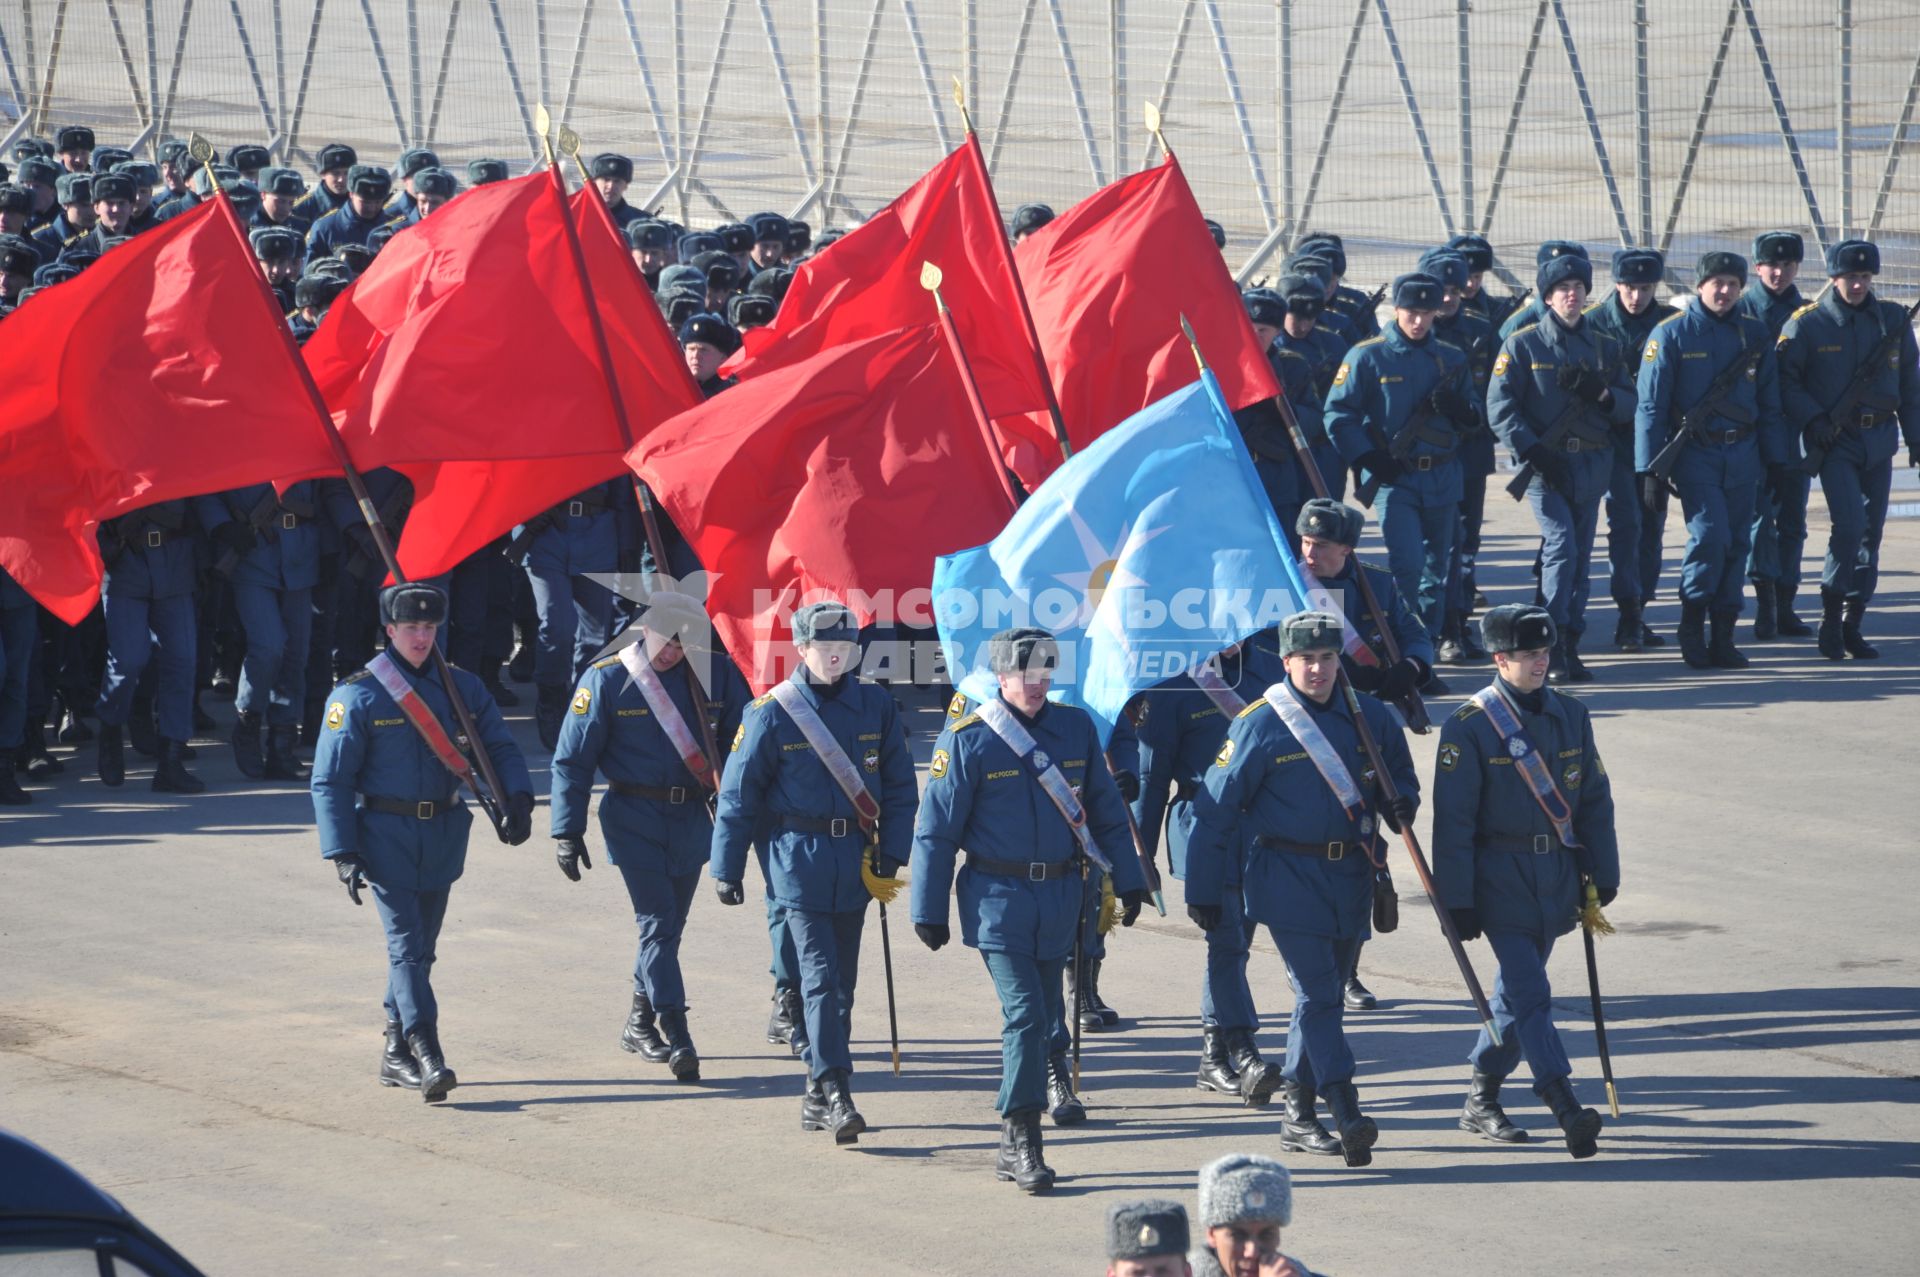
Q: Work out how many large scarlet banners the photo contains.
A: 6